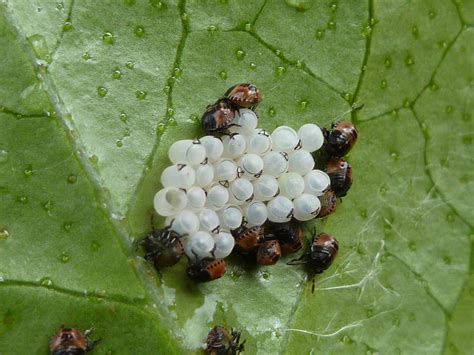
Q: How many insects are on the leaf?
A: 13